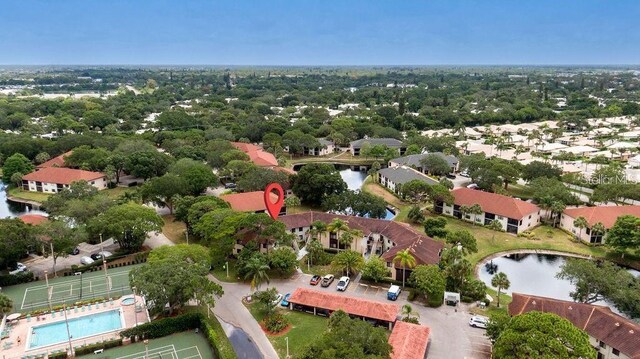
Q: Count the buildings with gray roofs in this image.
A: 4